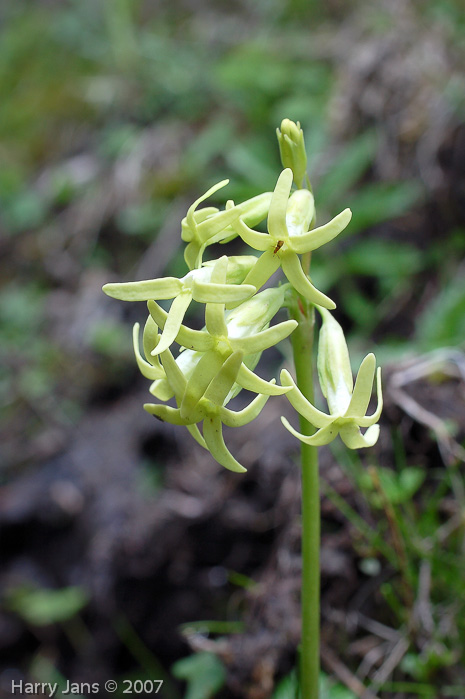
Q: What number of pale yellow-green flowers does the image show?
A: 7